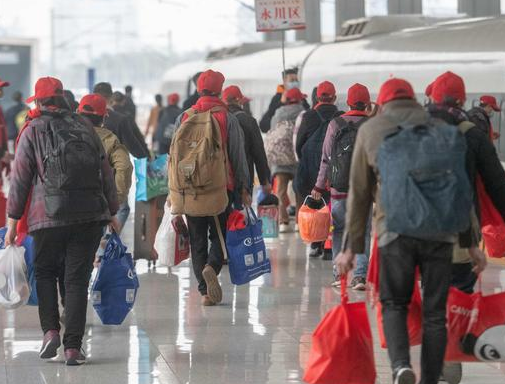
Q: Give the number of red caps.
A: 13